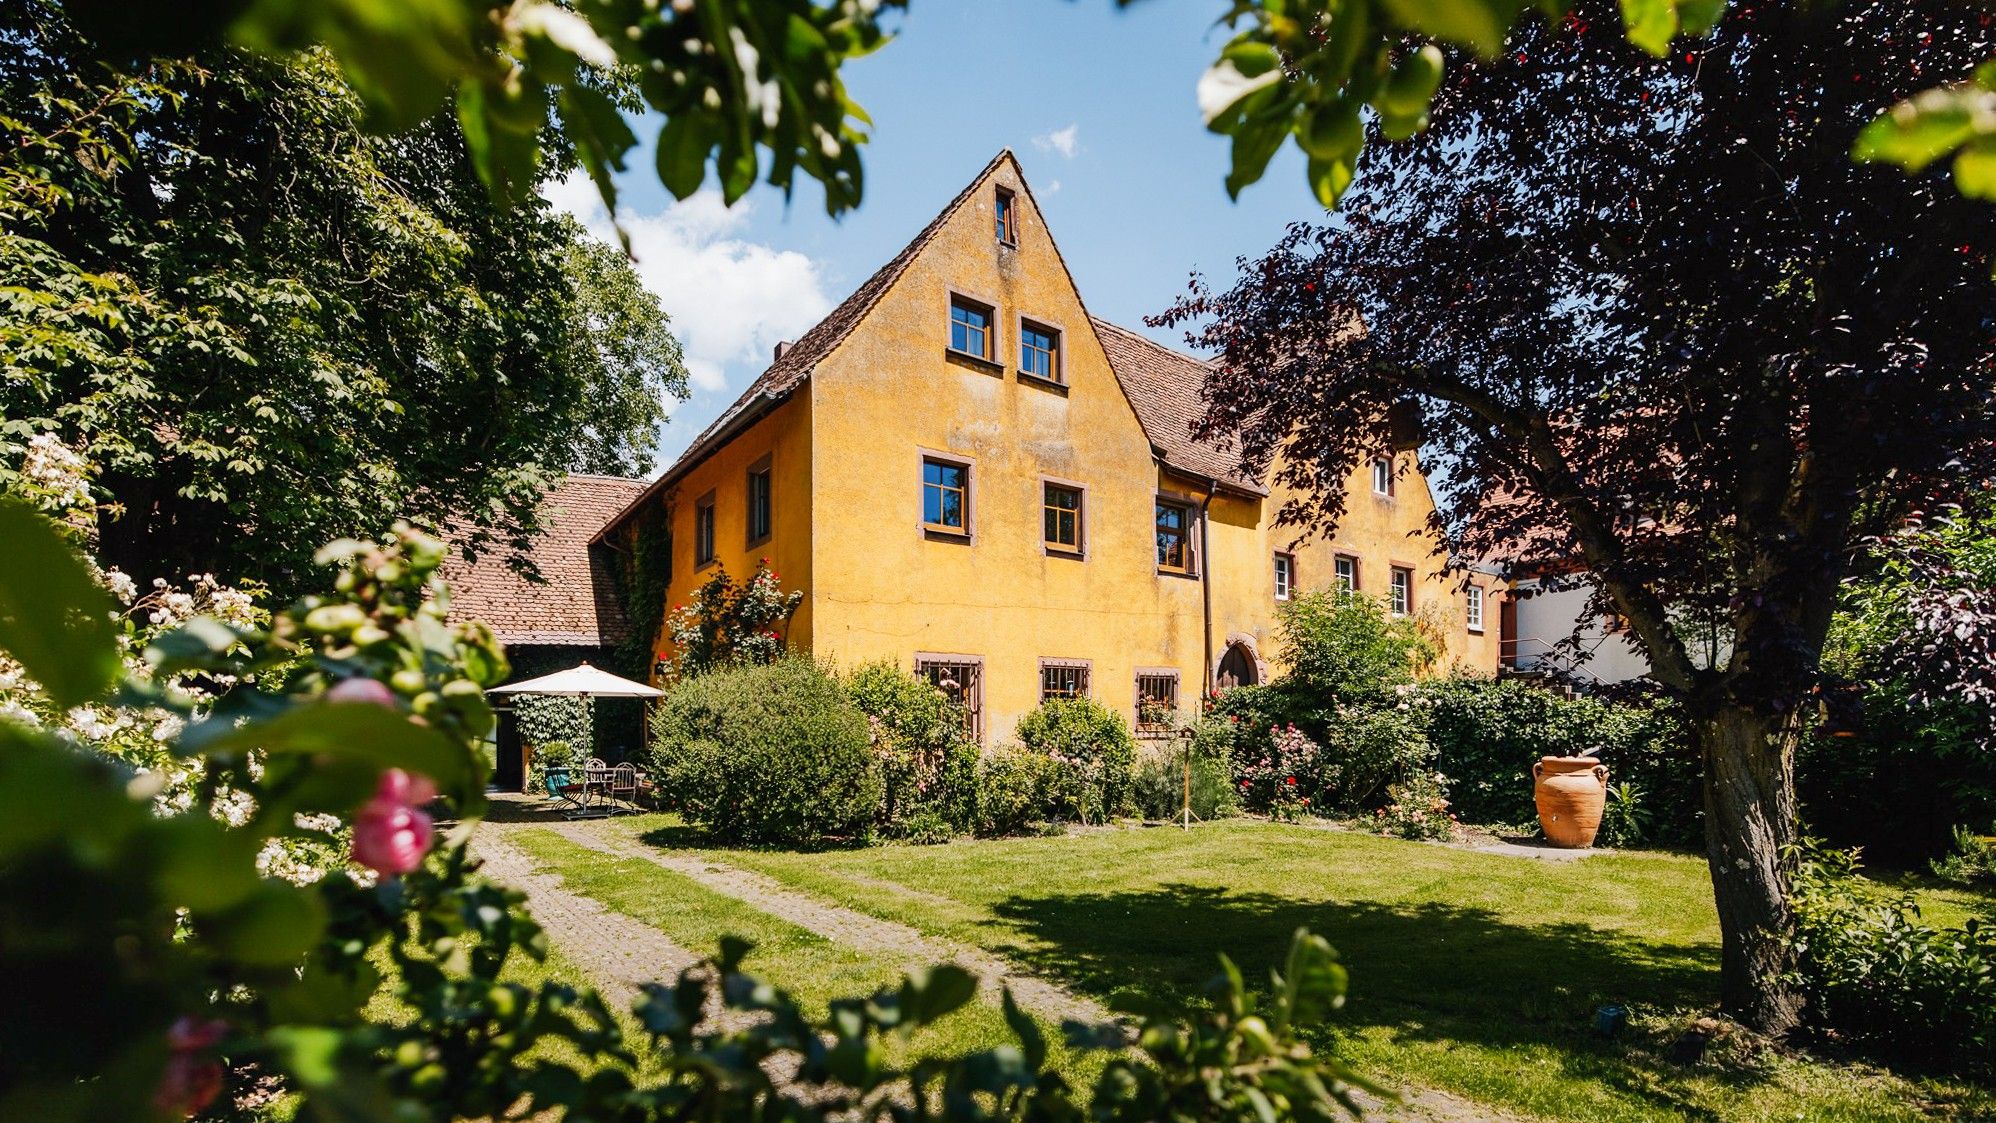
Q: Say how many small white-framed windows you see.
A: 5